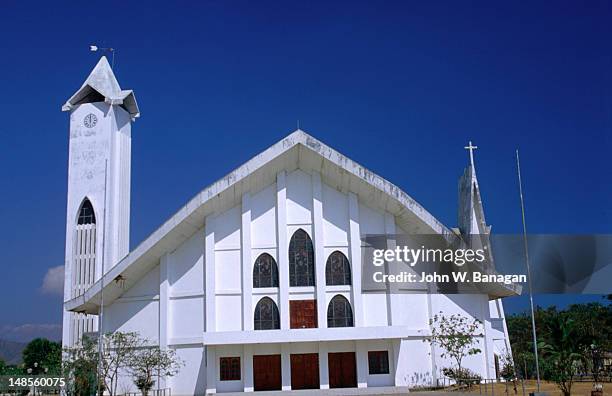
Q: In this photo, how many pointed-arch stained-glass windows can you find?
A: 5